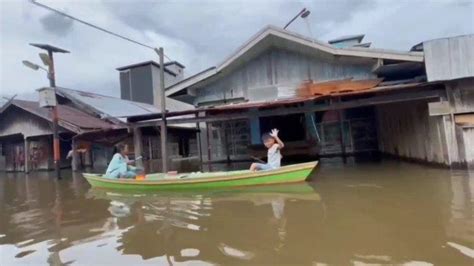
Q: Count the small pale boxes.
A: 1